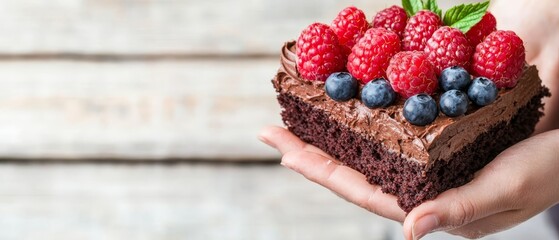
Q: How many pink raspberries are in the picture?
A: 9